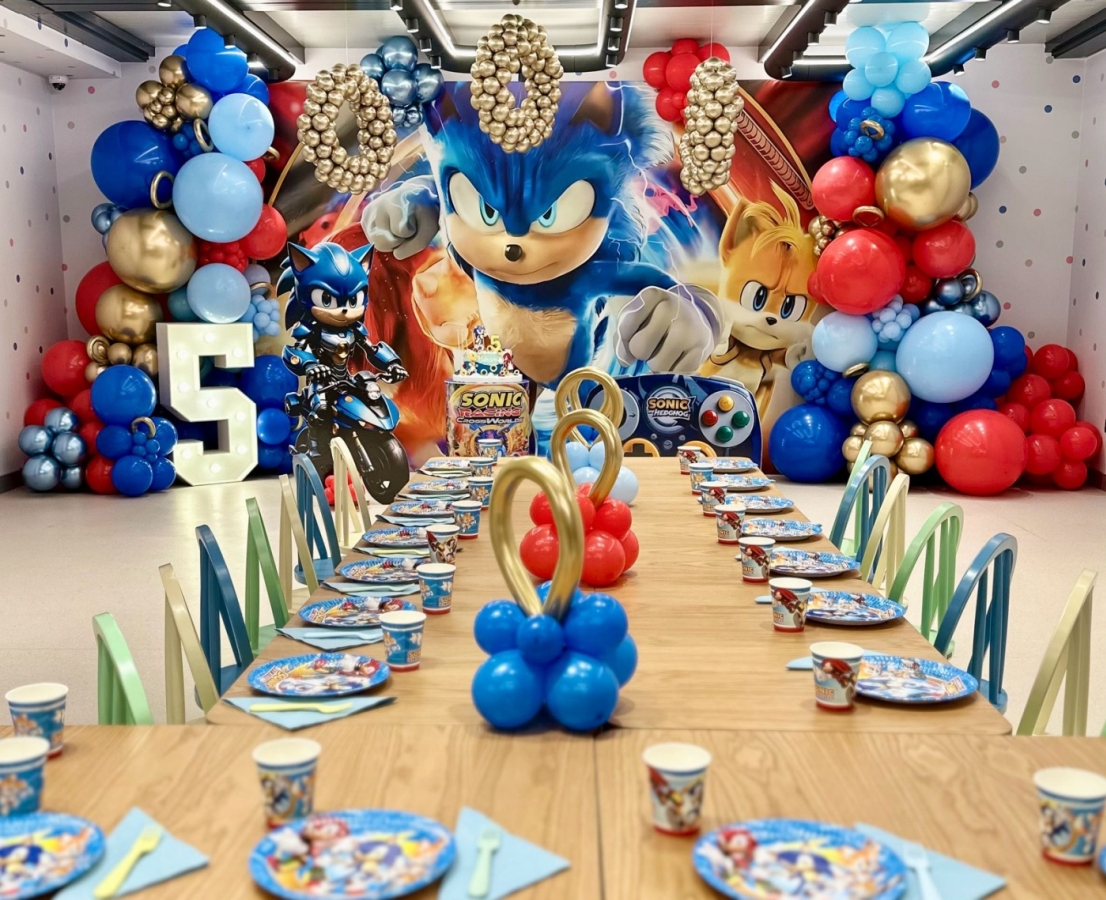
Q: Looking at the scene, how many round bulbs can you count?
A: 9